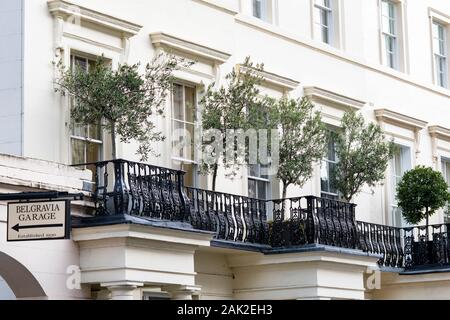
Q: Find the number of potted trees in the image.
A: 5